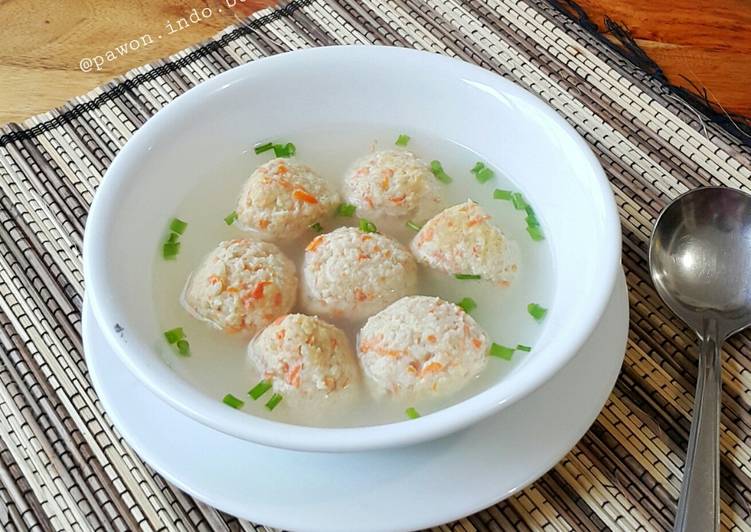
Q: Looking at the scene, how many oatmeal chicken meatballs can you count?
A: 7